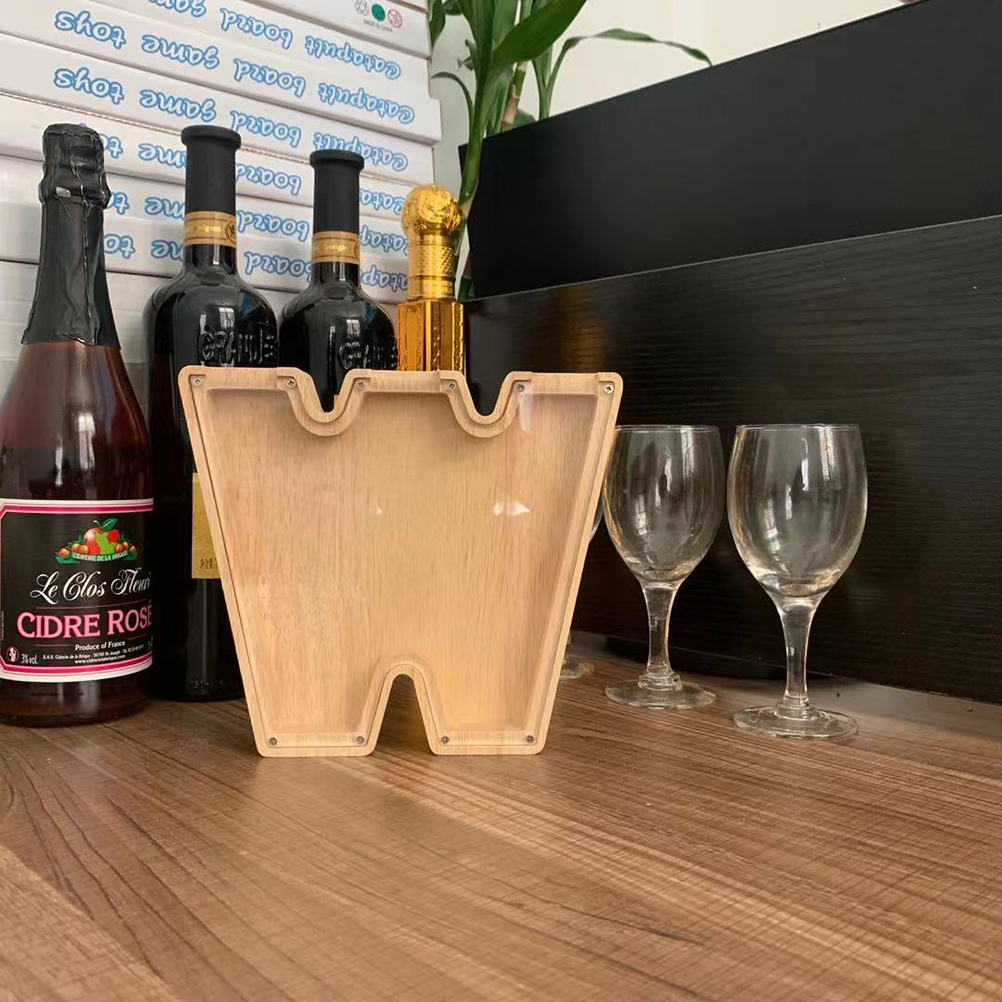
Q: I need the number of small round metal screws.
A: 10